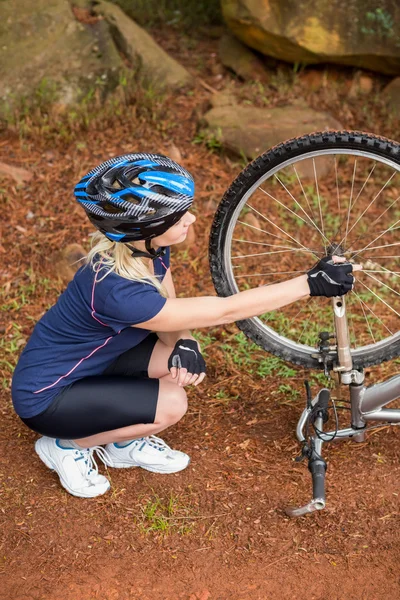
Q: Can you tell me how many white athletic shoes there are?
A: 2